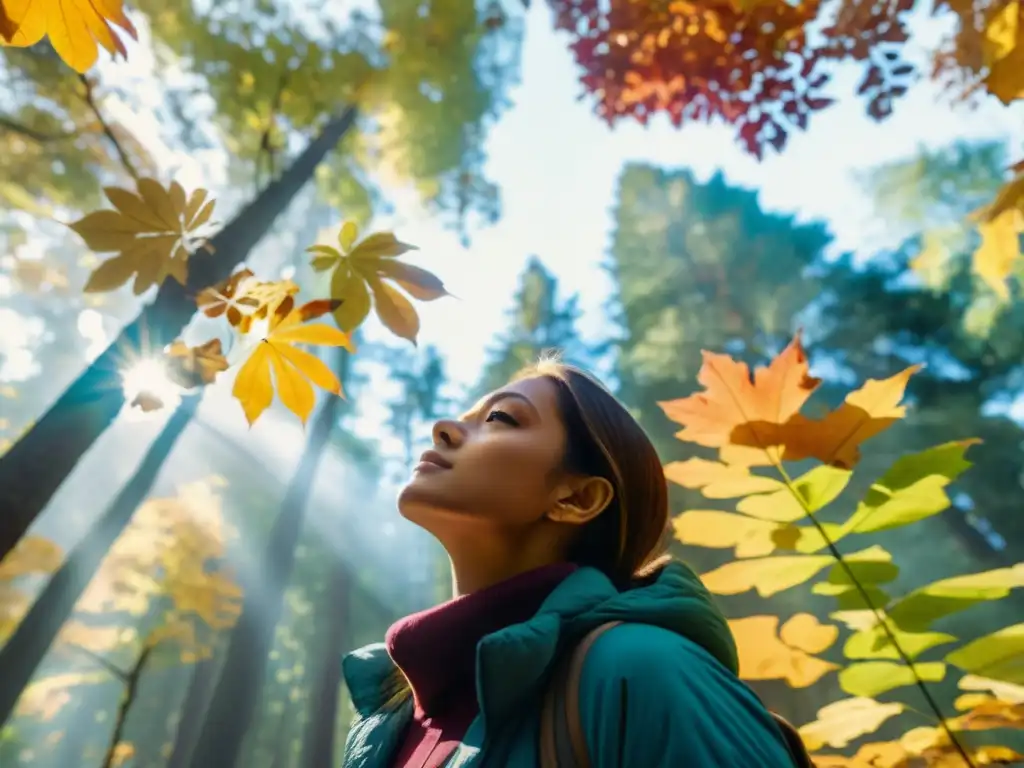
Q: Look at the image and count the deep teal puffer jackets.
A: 1